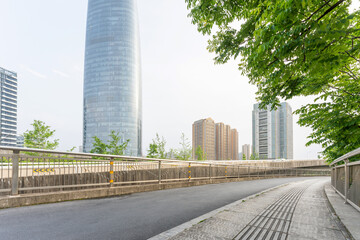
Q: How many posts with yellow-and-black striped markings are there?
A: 3